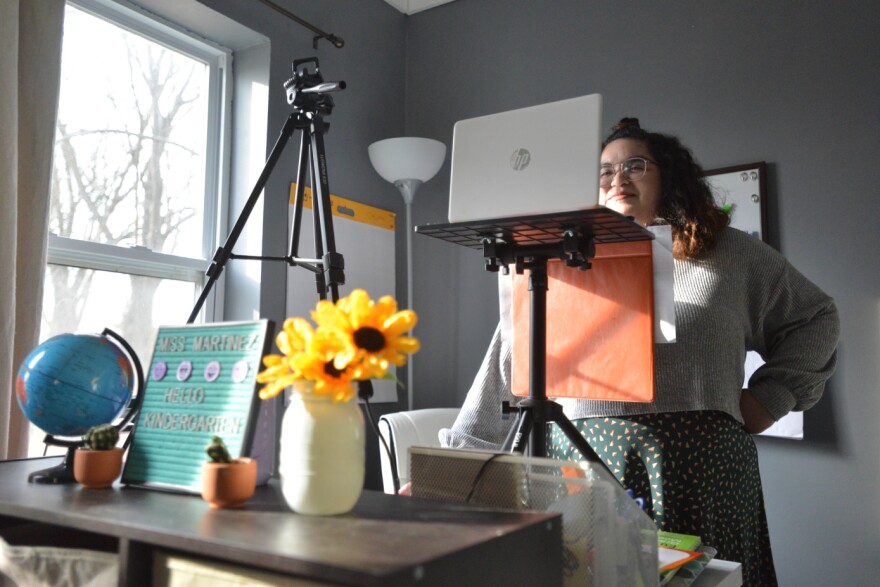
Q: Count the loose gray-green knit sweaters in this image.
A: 1